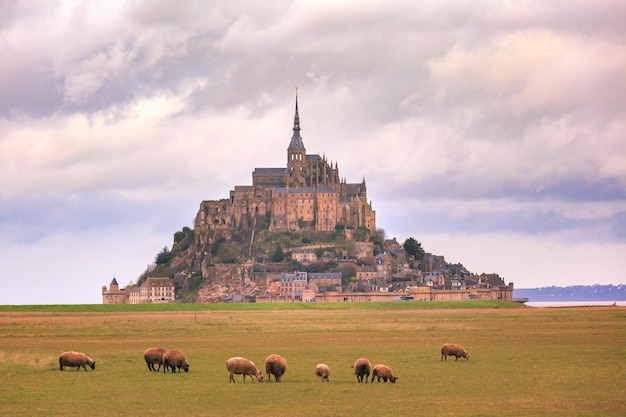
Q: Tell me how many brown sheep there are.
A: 9